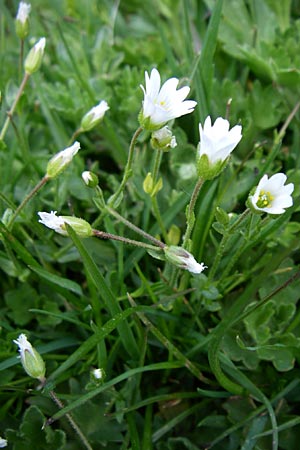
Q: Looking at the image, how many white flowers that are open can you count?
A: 3